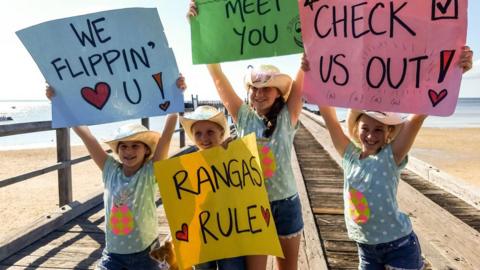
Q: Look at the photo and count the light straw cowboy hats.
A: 4